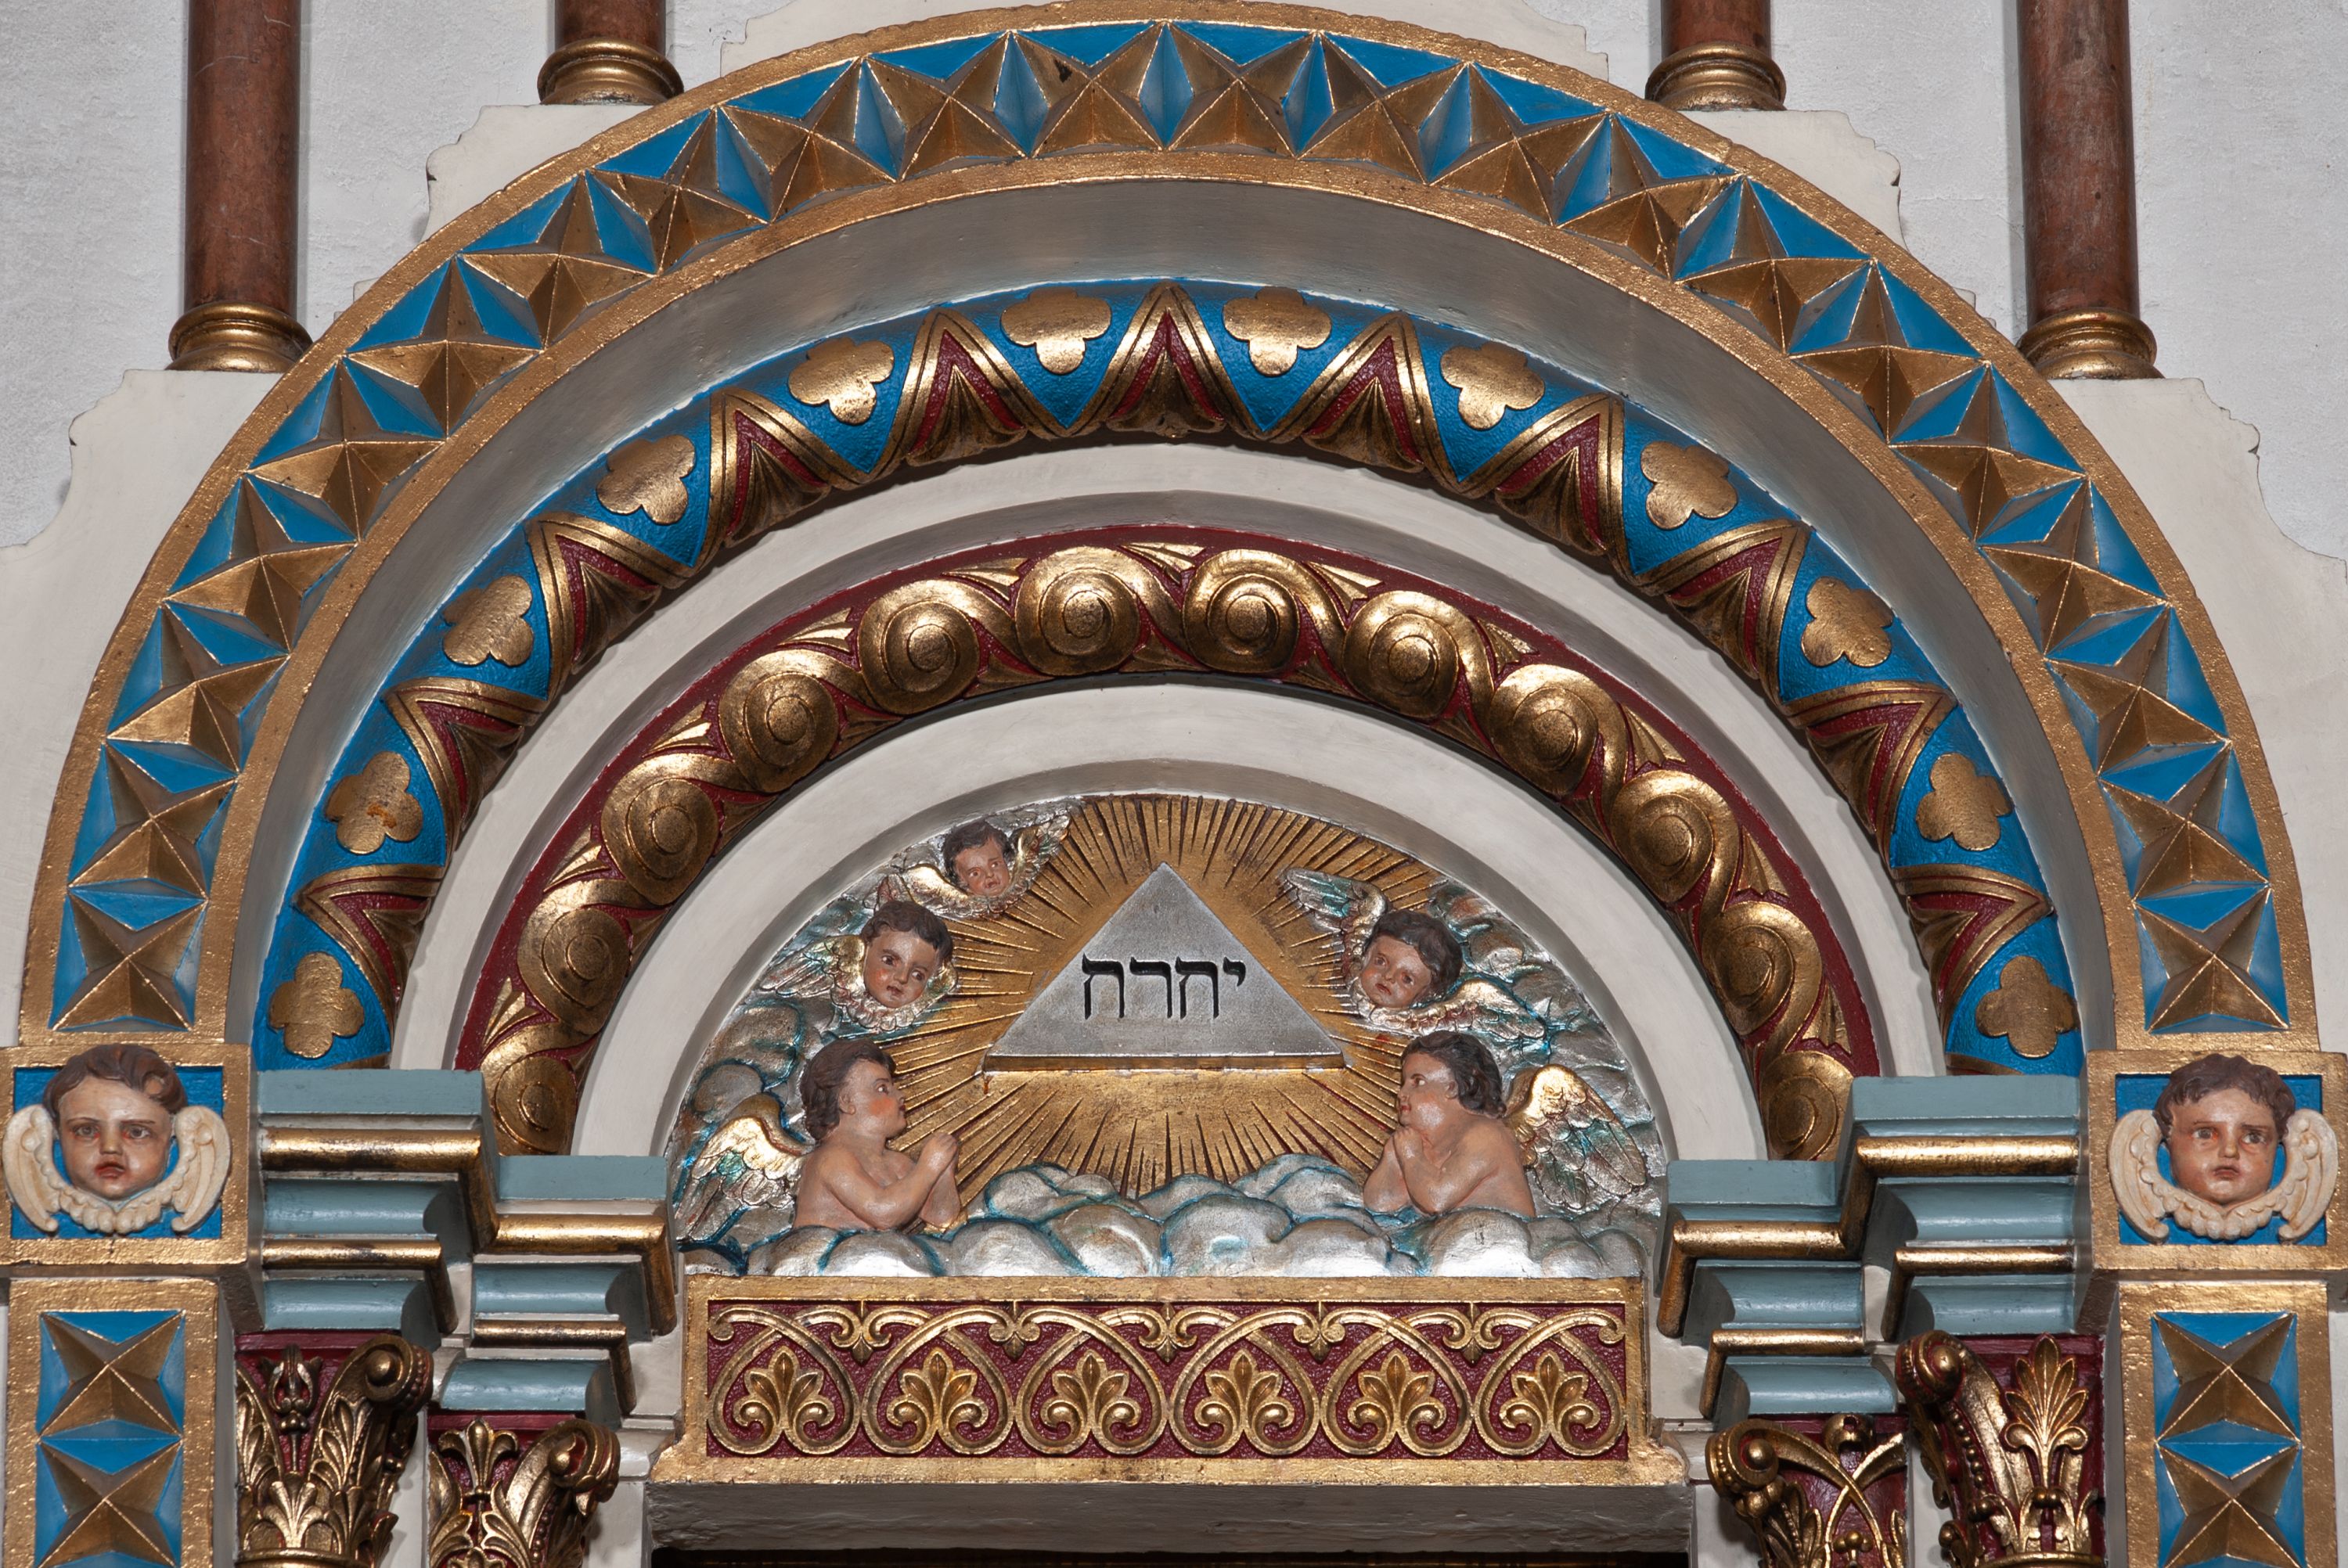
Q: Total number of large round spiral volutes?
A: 12